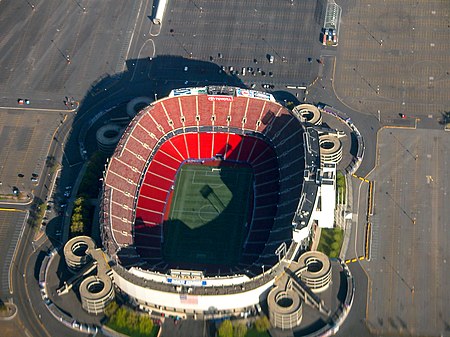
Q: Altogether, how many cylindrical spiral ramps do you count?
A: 8